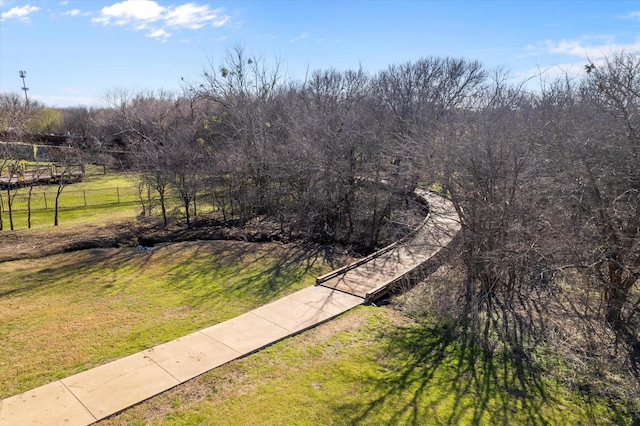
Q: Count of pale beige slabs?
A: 6